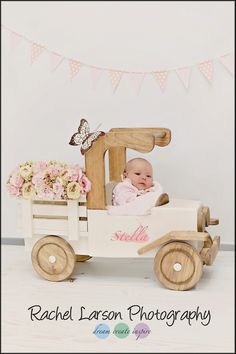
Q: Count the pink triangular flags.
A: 11